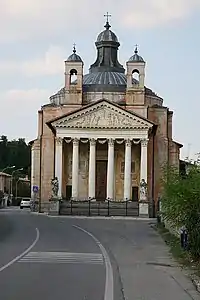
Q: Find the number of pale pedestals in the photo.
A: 2